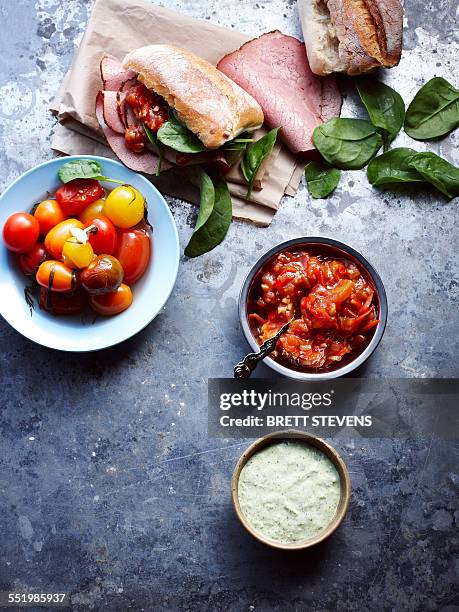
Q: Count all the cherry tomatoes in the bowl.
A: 14